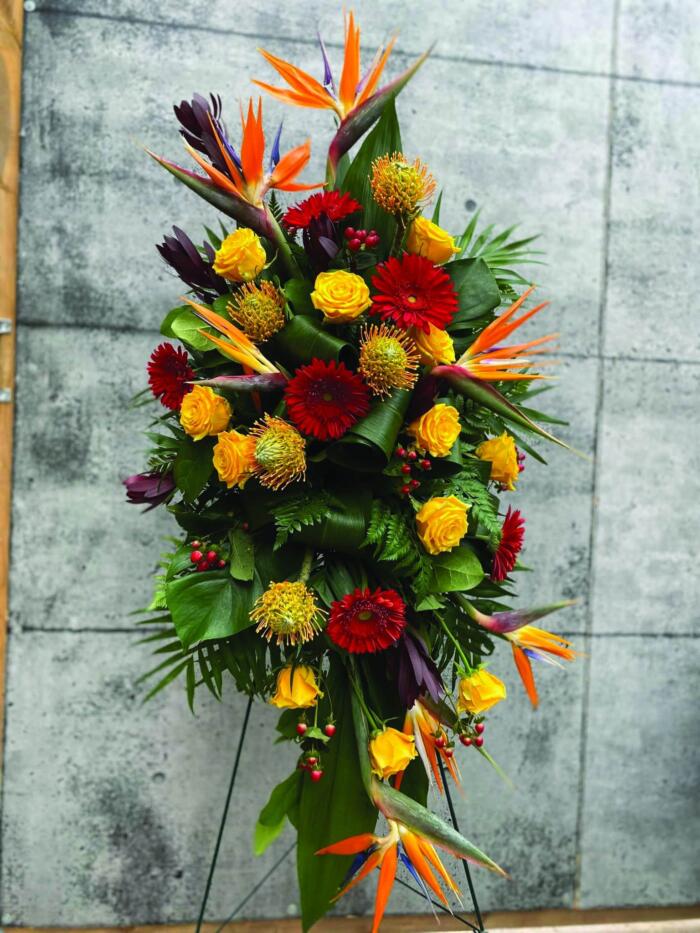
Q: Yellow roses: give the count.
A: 12